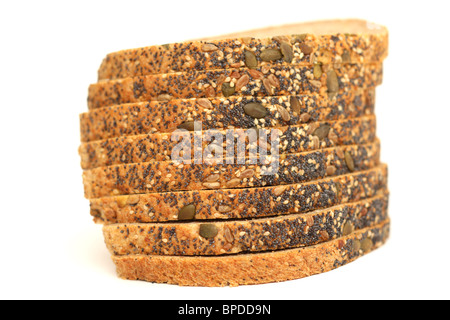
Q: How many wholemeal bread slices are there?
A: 8